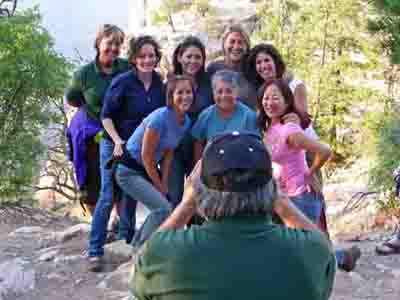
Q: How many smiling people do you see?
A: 8